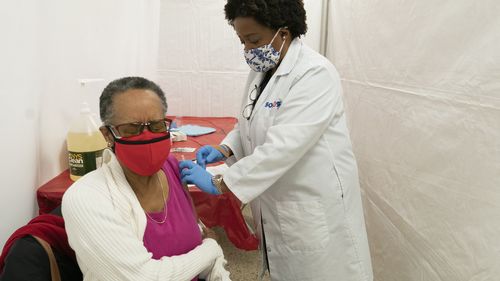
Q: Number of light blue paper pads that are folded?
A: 1